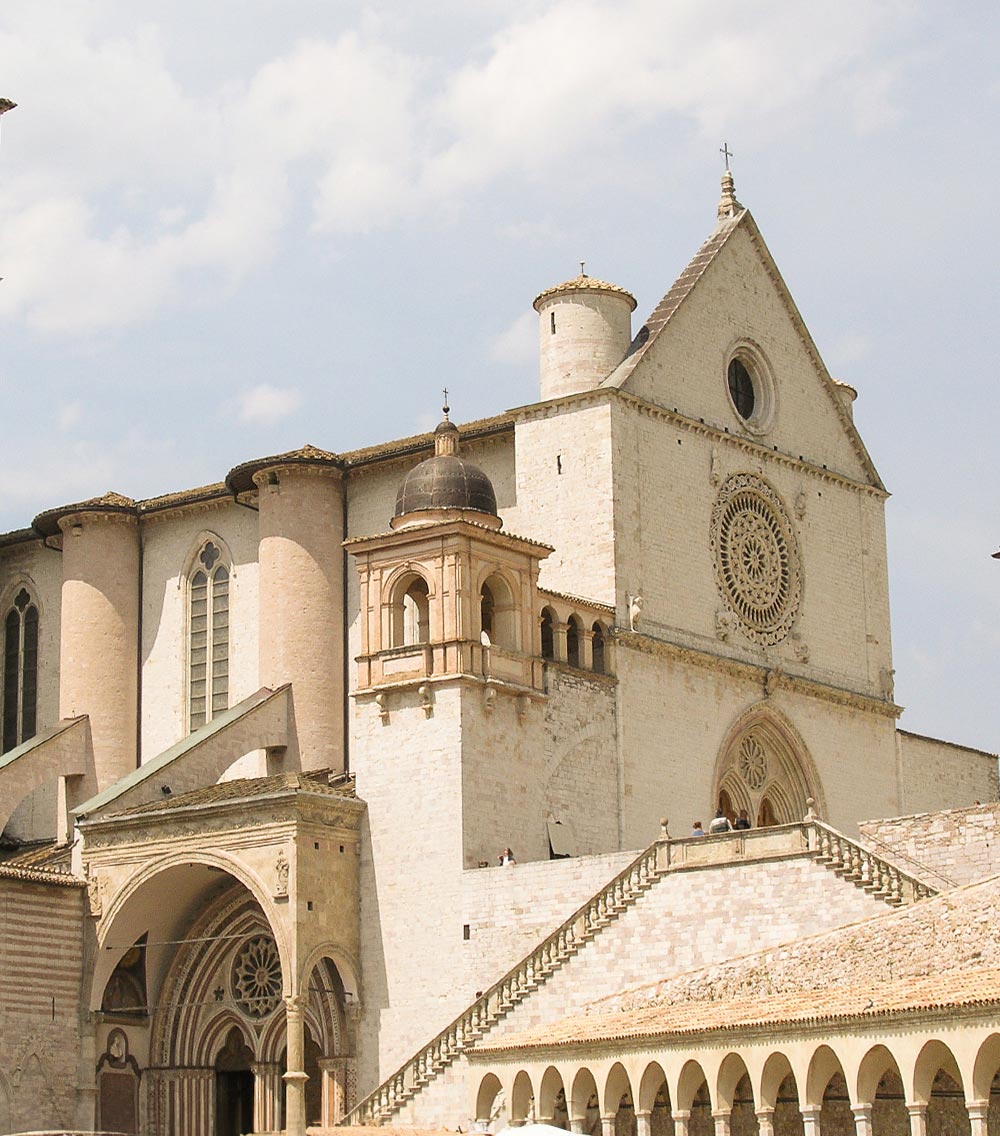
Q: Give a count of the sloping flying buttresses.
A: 2